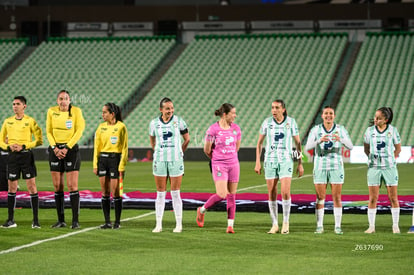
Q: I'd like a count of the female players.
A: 5